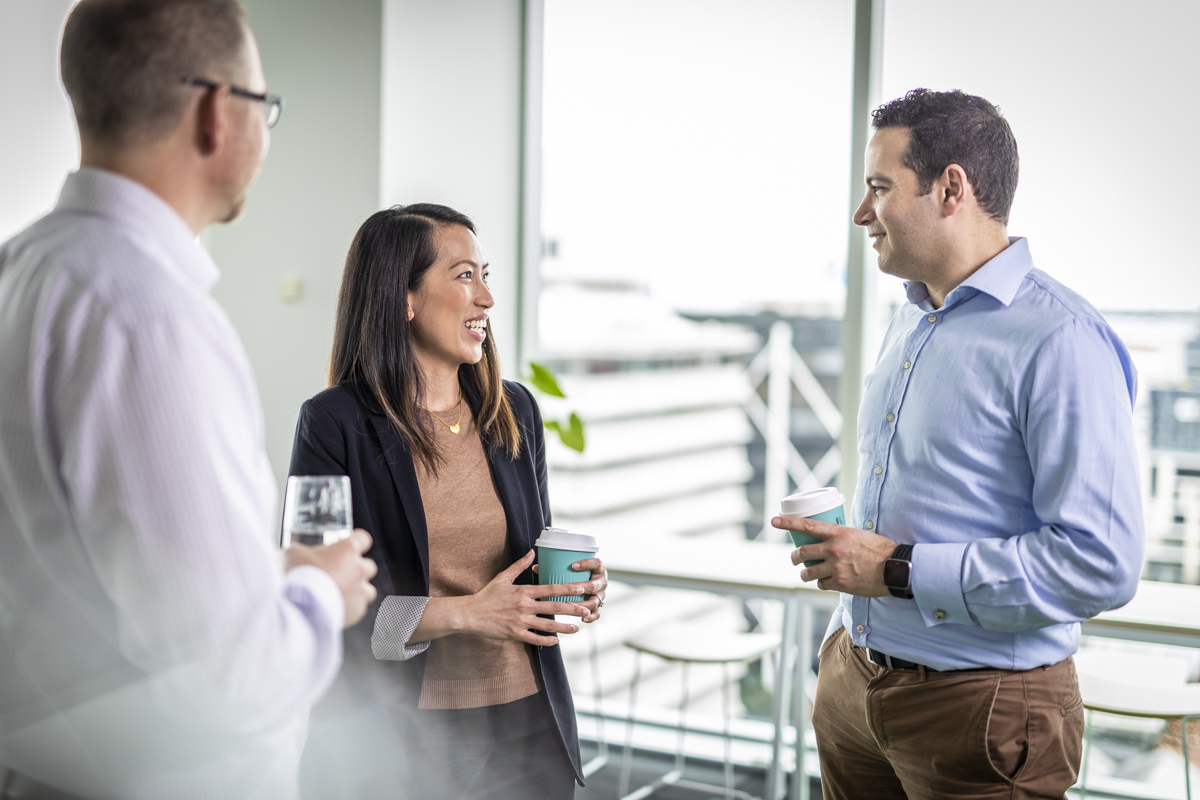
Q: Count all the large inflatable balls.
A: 0